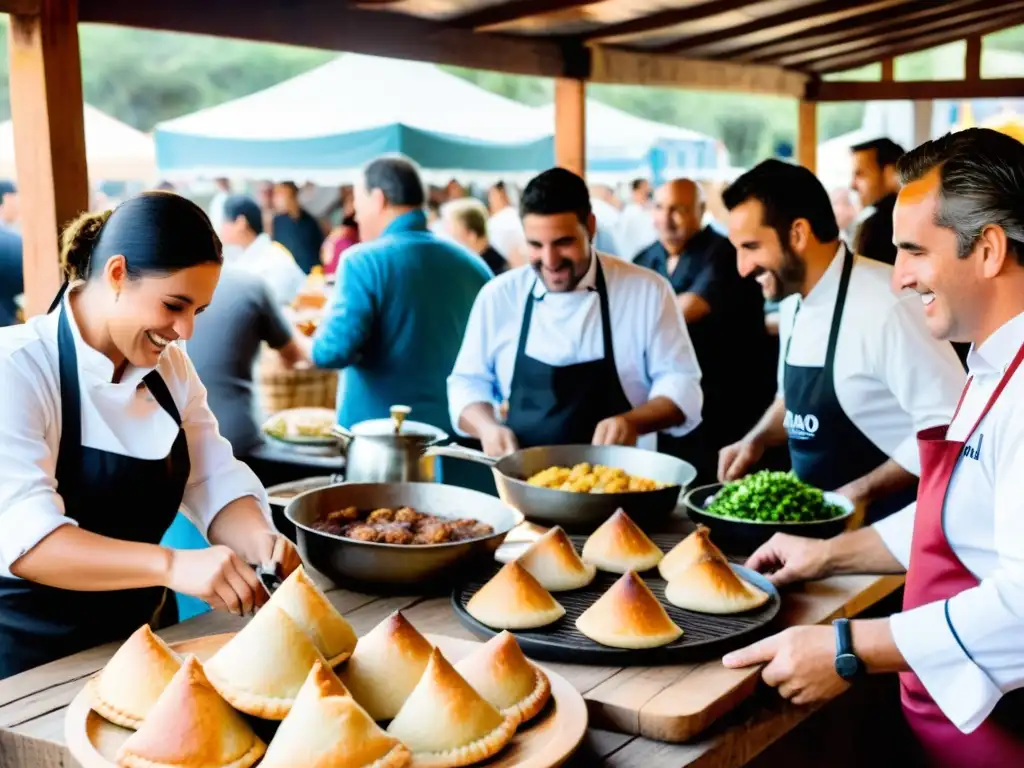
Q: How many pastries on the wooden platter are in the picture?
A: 8